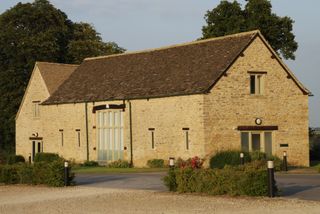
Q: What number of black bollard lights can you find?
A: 5